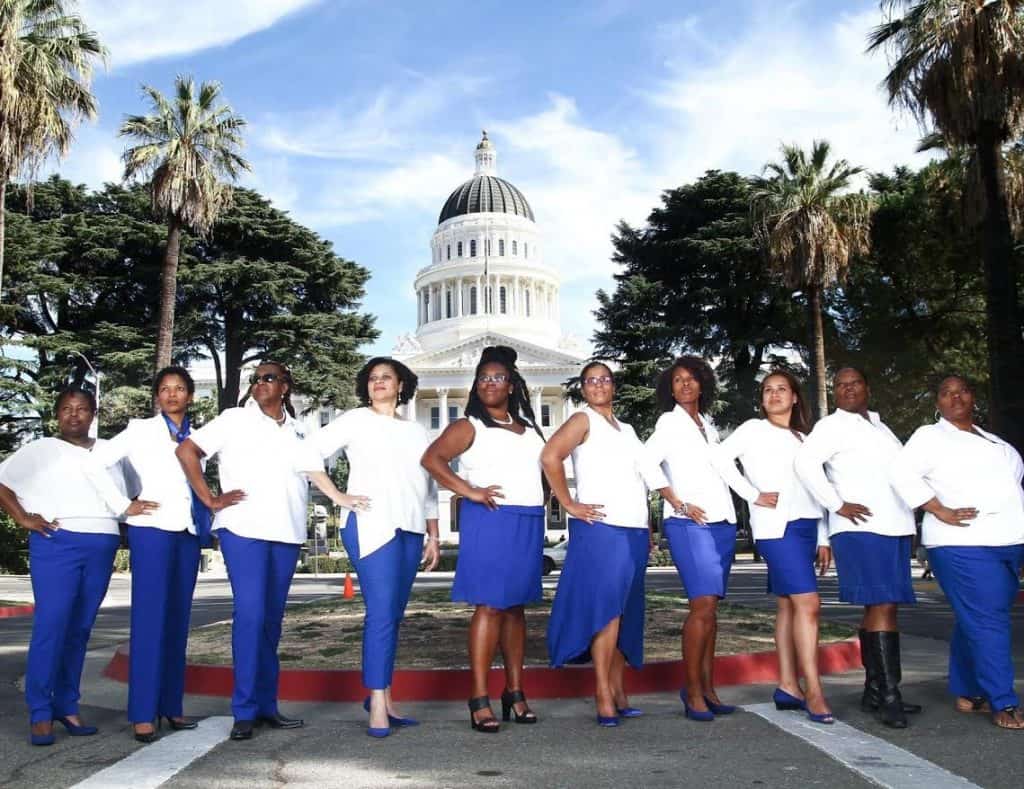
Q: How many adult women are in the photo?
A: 10